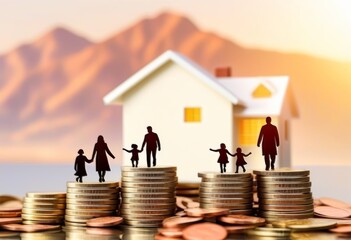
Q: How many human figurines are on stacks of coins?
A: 7